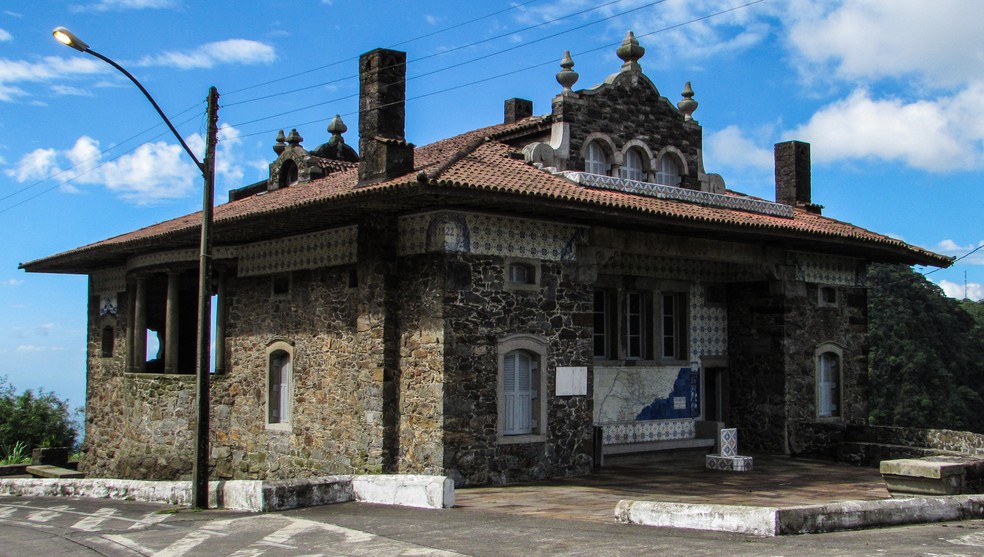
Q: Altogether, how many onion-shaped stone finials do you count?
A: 6